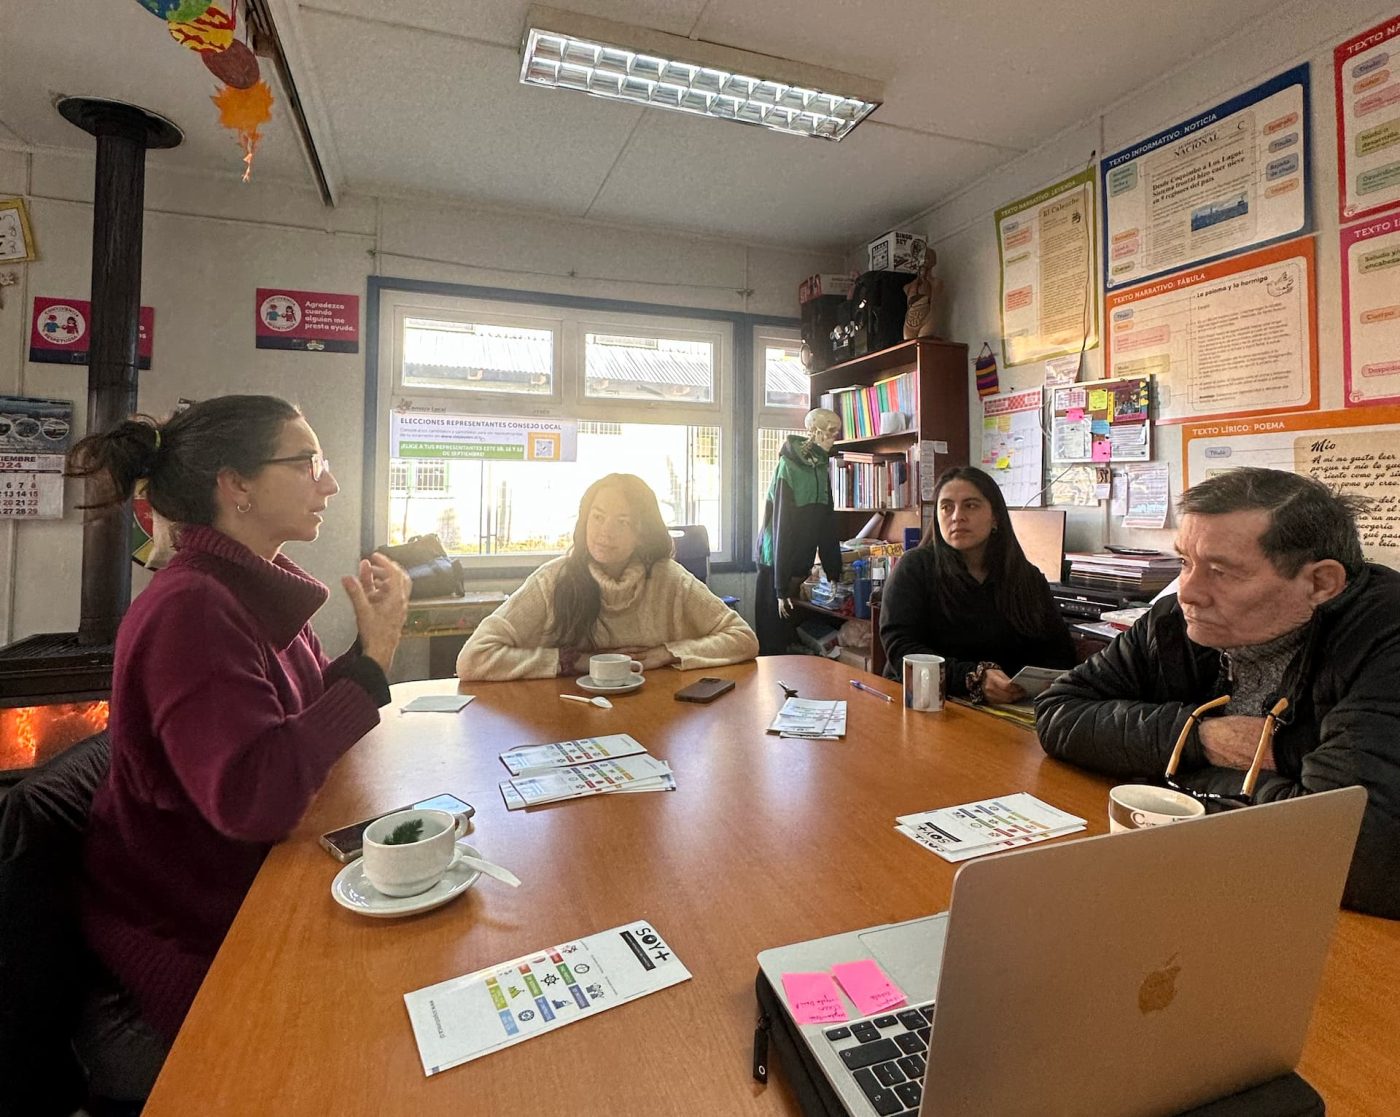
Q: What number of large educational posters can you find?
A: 6